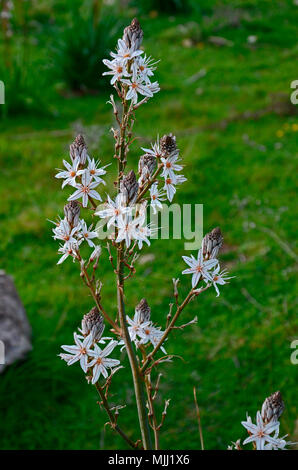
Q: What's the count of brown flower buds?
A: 10